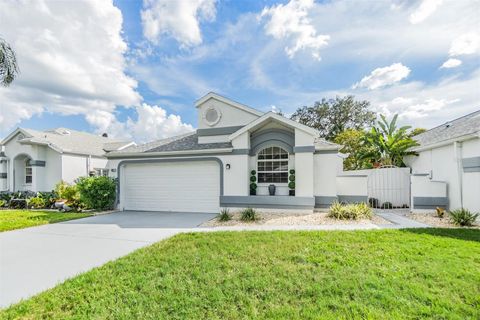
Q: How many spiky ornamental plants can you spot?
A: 4